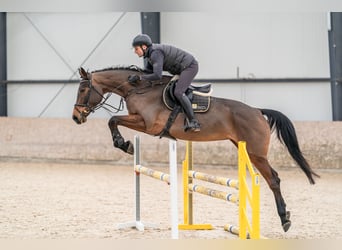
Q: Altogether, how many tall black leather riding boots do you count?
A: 1